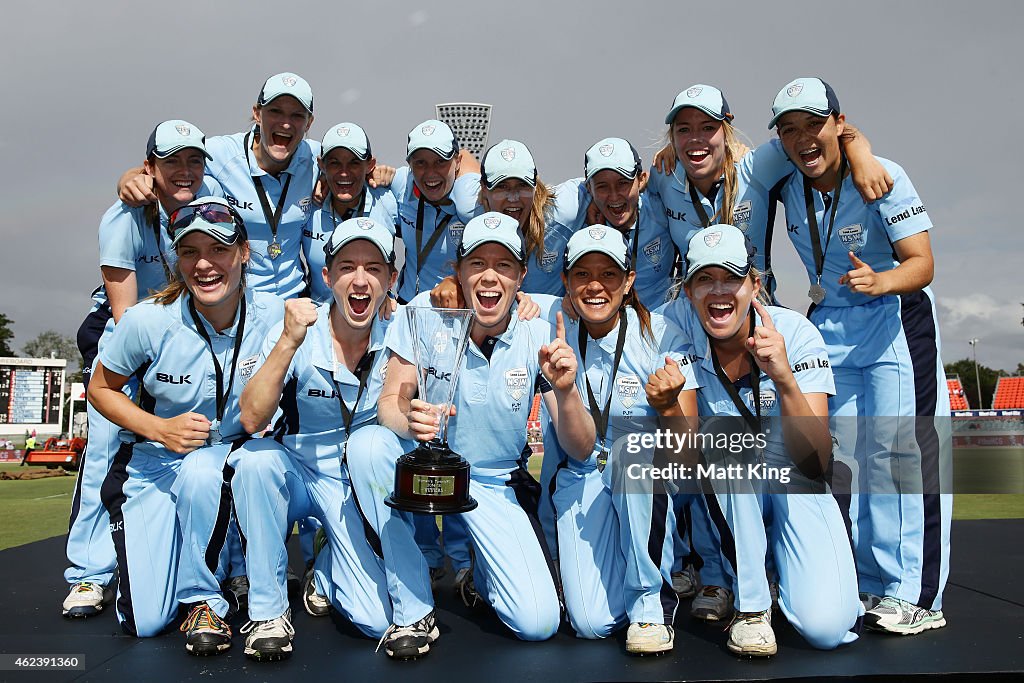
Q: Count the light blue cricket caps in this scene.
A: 13